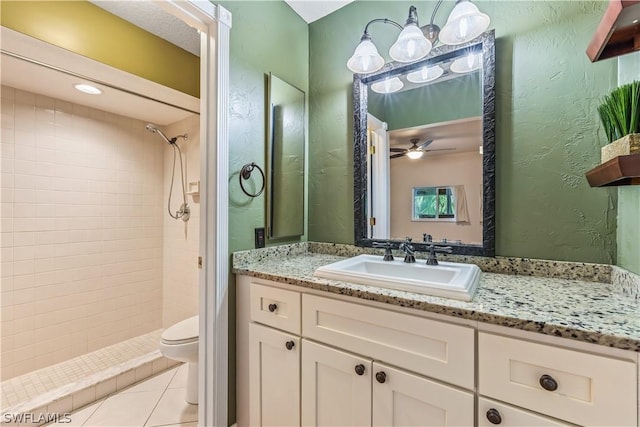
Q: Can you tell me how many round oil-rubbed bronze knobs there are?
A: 6